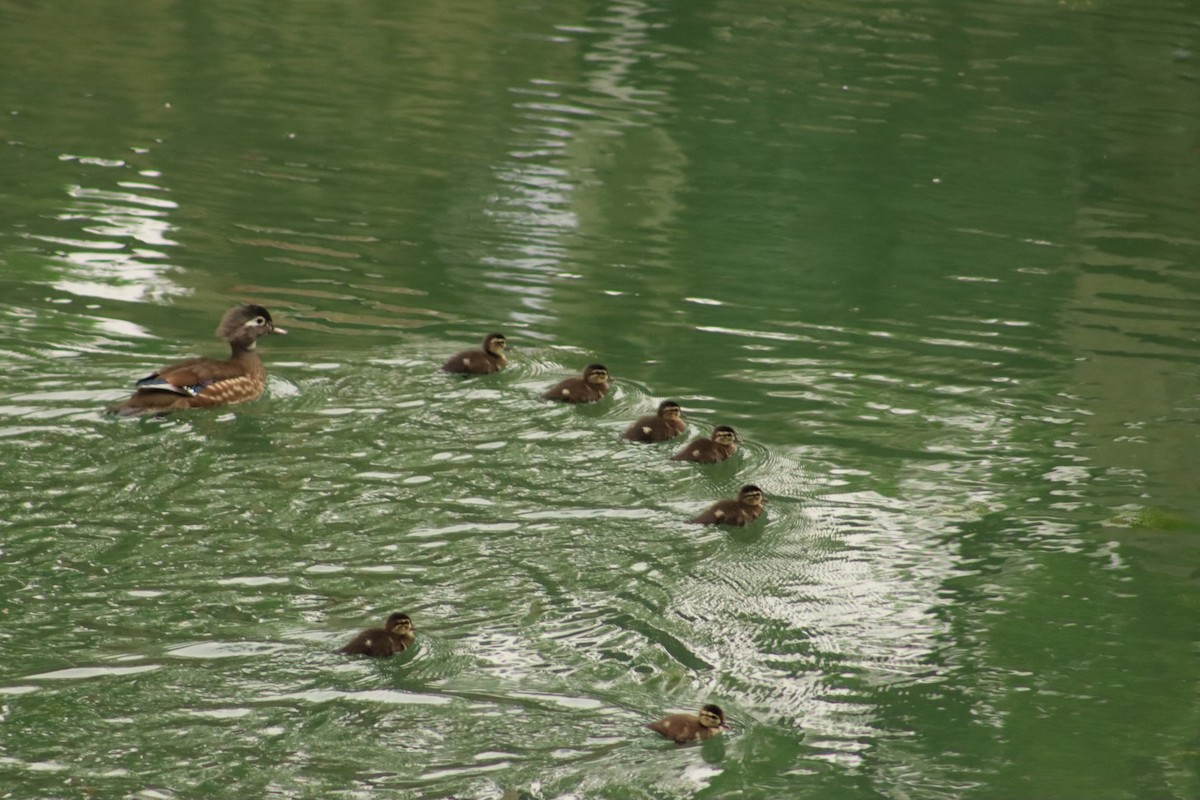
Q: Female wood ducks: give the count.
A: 1